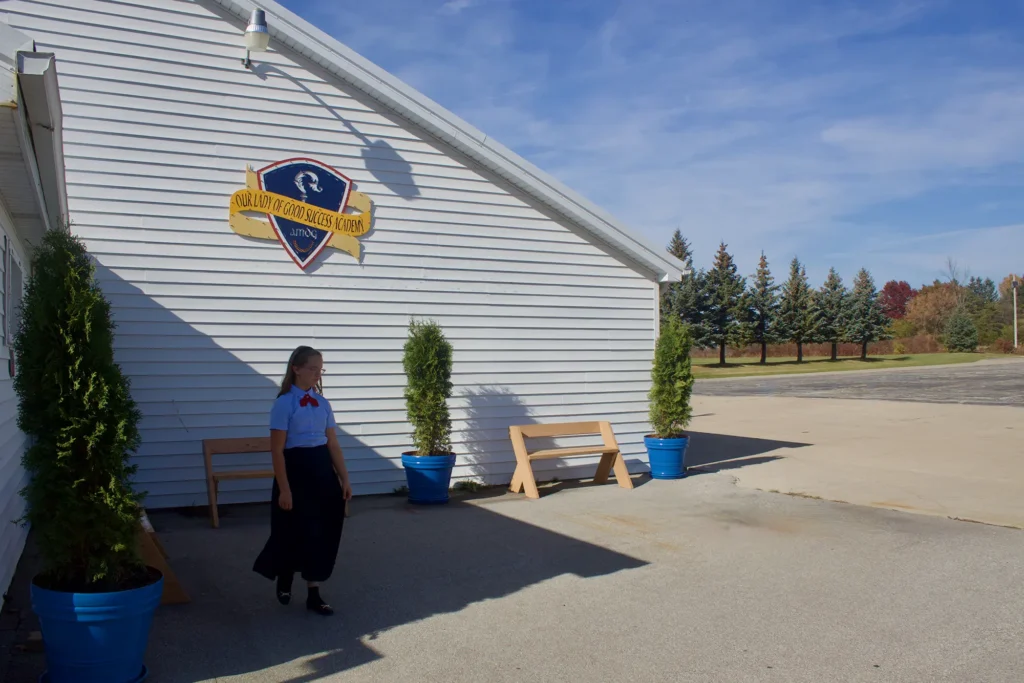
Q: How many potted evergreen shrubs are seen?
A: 3